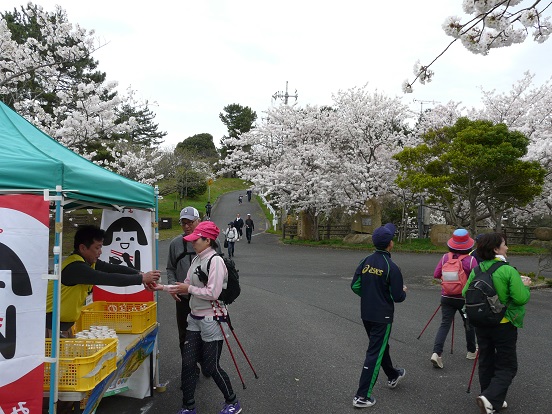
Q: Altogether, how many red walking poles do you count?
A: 5